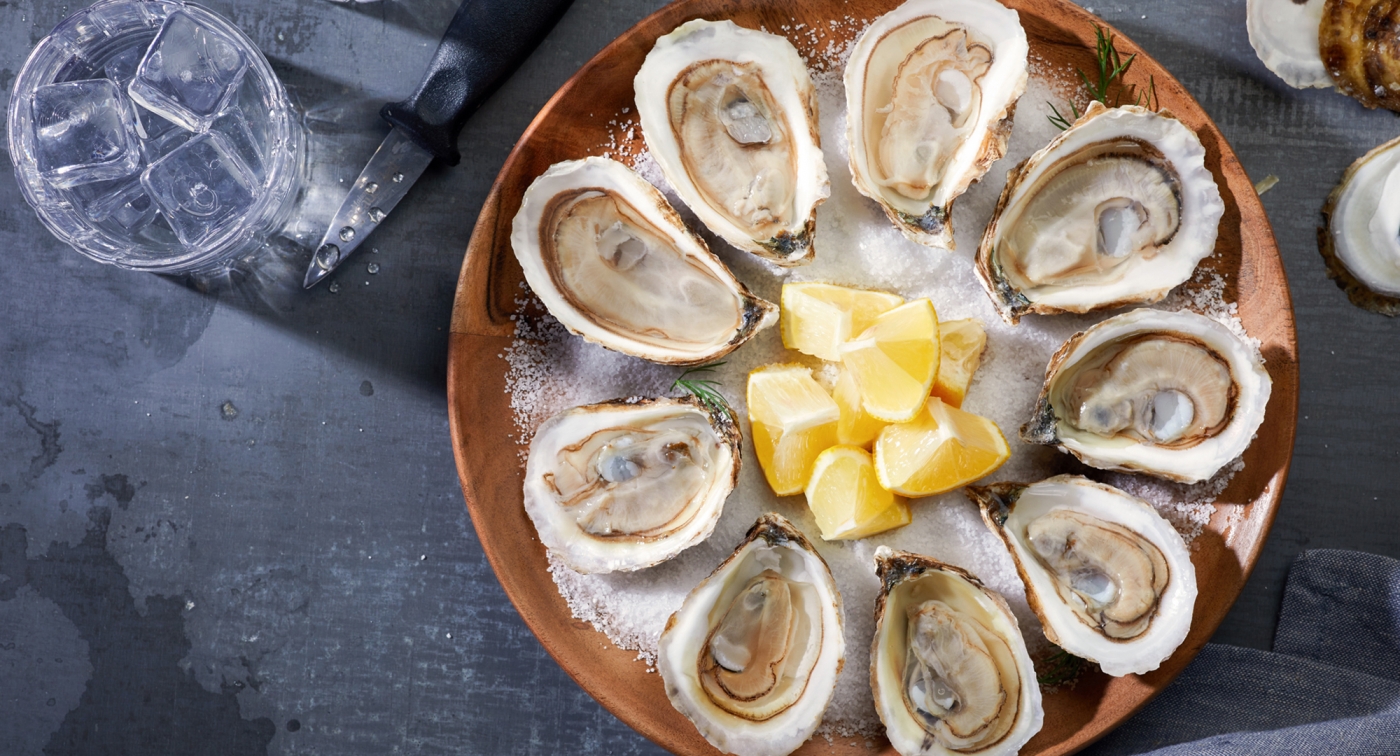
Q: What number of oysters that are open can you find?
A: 9